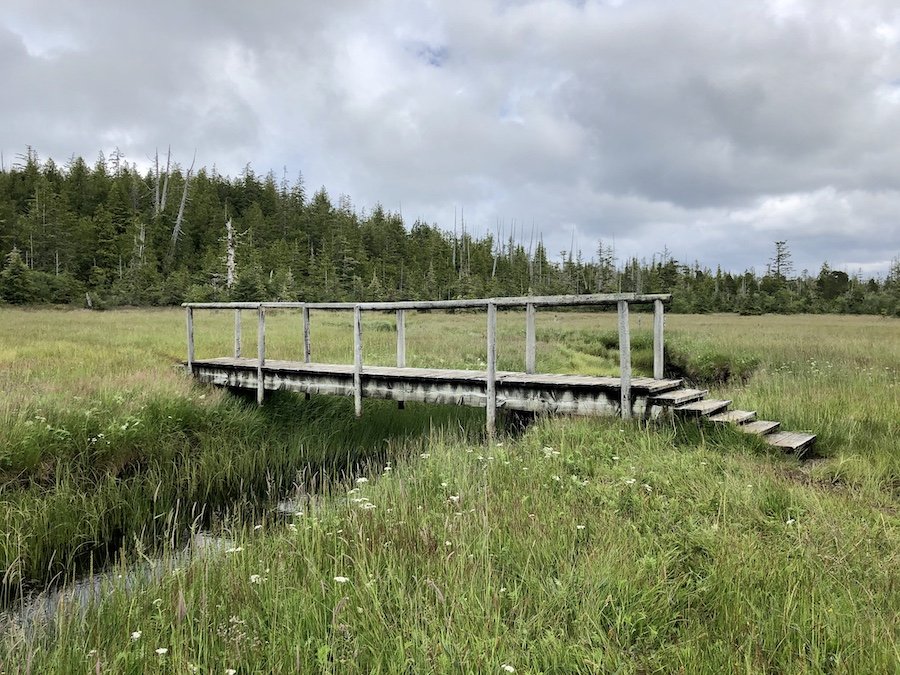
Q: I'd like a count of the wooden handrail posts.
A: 10